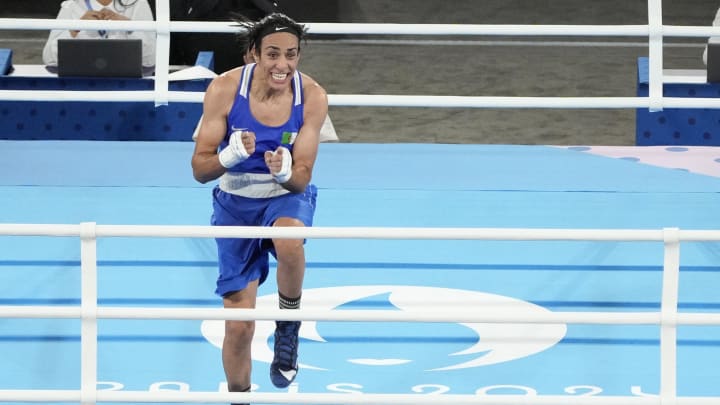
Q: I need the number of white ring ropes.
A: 5